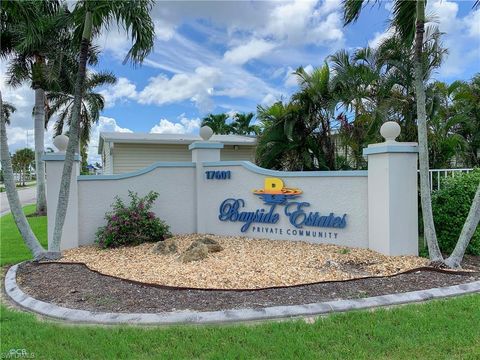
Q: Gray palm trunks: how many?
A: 5